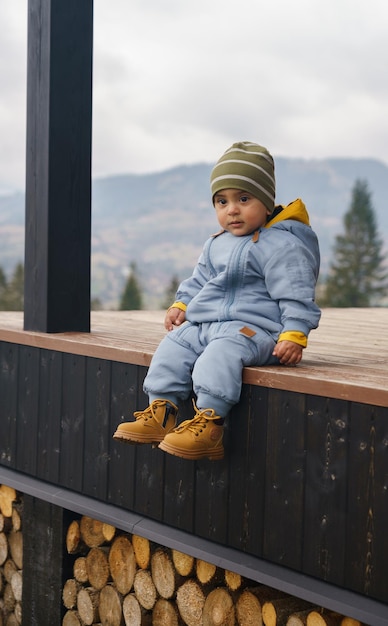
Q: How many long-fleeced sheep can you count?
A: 0